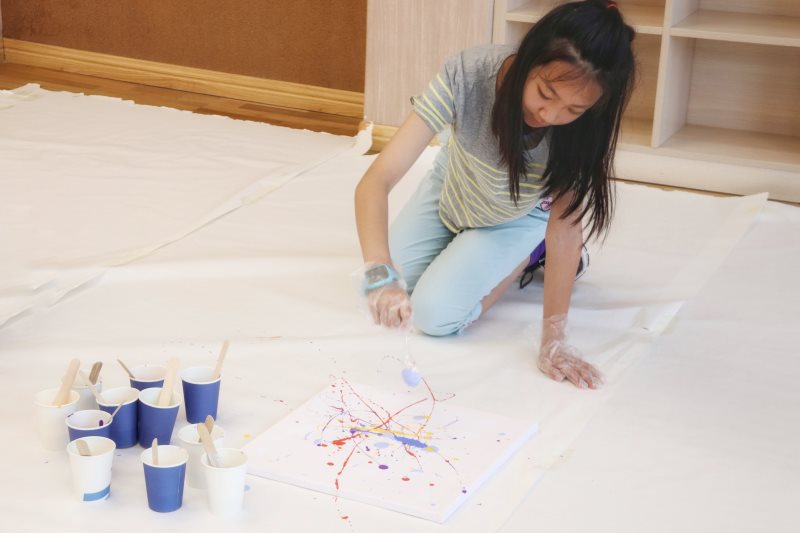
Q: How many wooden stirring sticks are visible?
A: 11